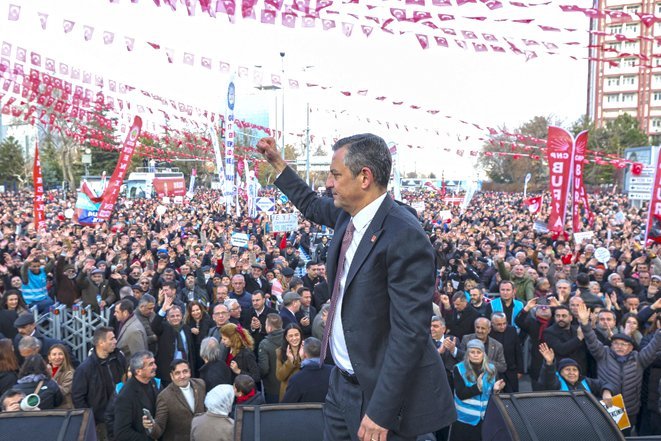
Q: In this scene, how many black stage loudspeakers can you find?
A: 3